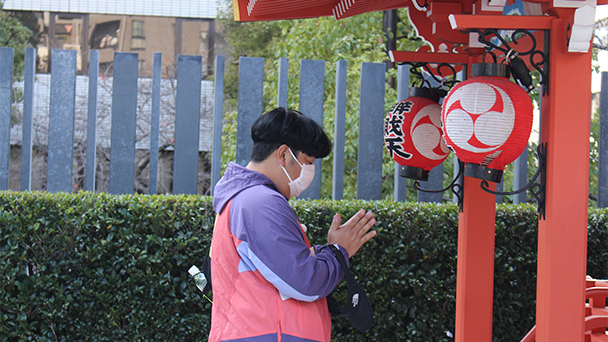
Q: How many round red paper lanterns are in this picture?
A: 2